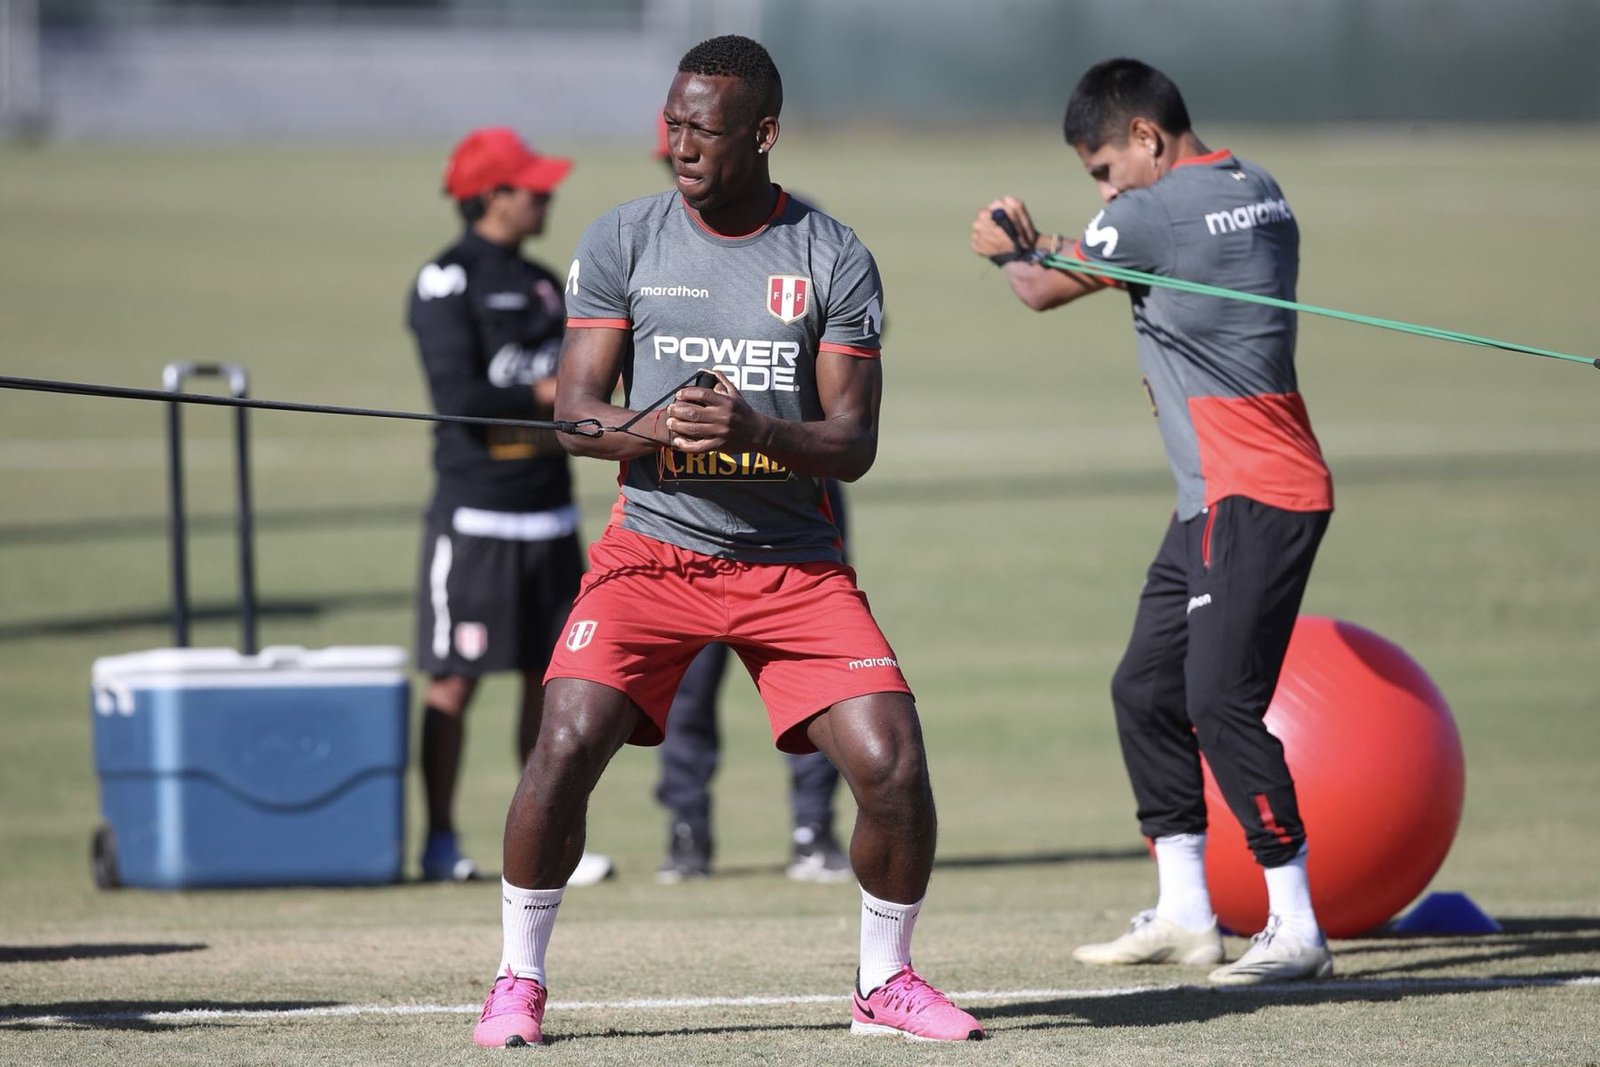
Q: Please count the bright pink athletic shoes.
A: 2